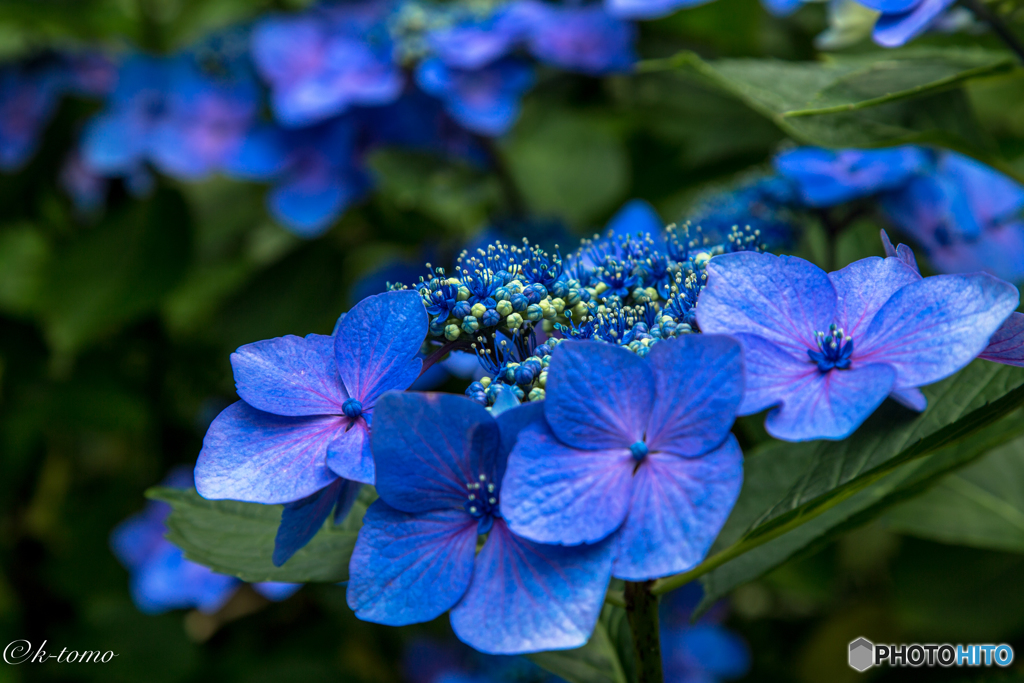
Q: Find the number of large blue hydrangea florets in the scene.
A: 4